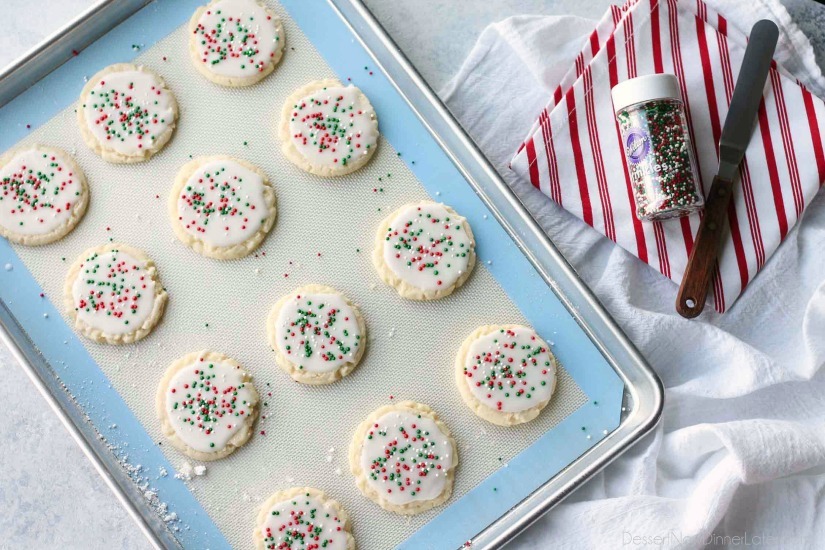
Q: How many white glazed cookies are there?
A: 12